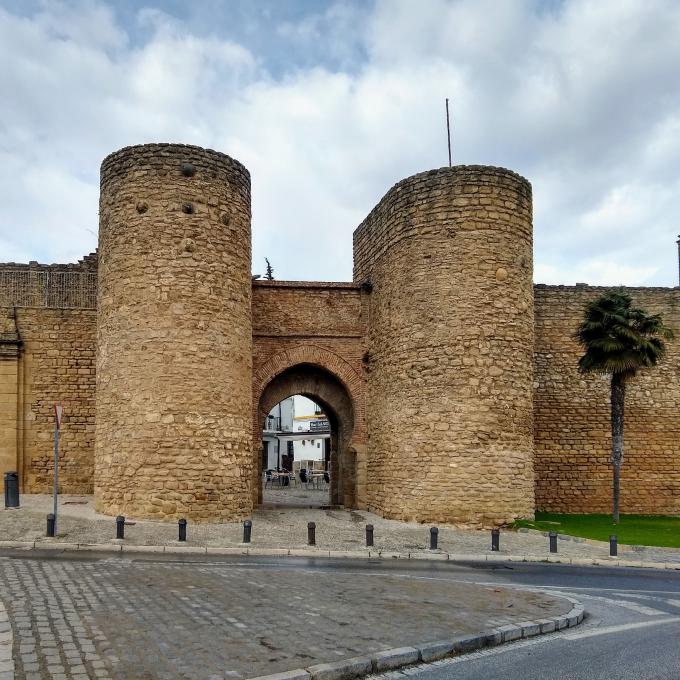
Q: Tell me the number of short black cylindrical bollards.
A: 10